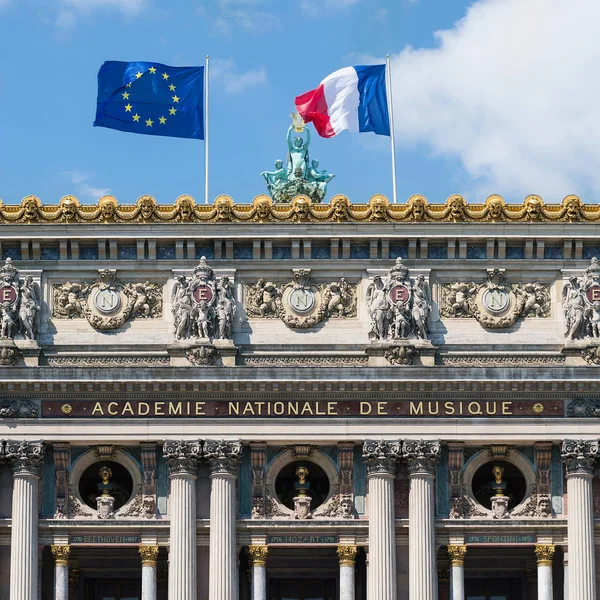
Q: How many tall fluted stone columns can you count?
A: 6